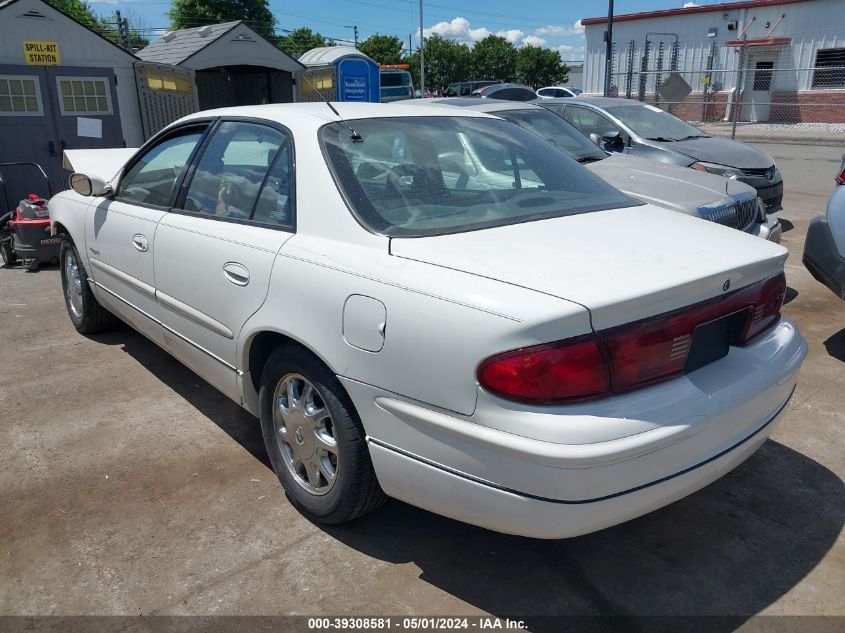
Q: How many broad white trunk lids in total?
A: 1